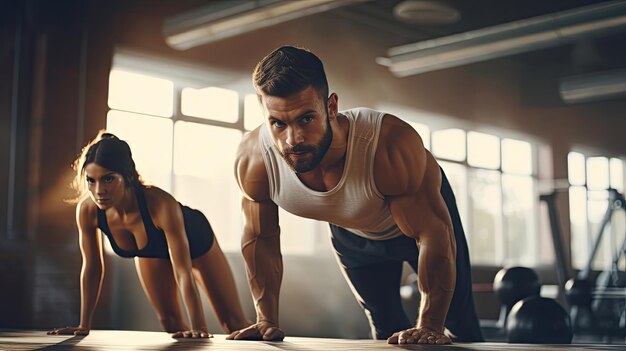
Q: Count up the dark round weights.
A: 3